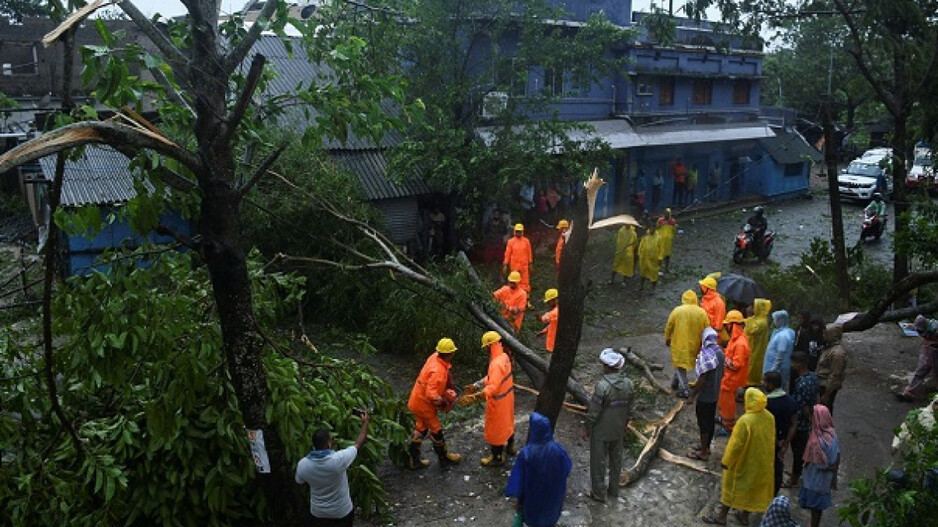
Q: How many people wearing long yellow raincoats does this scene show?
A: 6